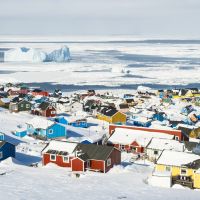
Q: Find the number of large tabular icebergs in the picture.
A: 1